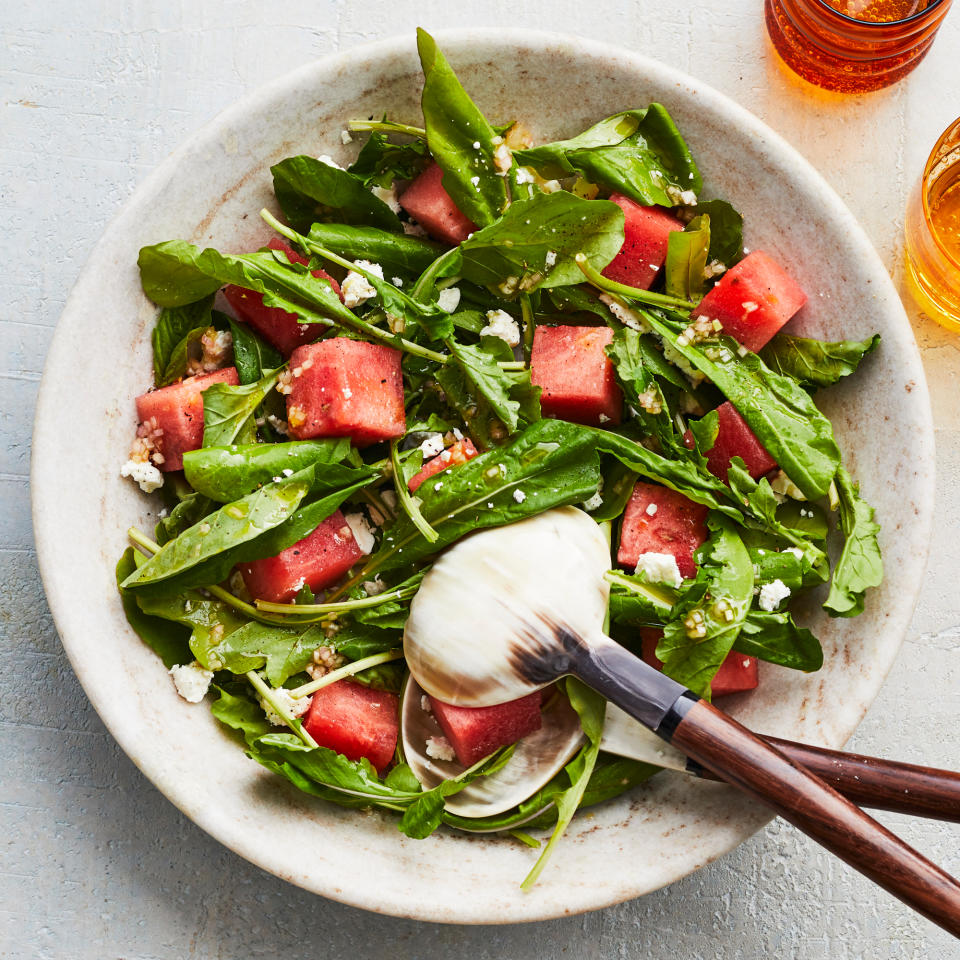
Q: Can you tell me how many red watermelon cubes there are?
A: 14